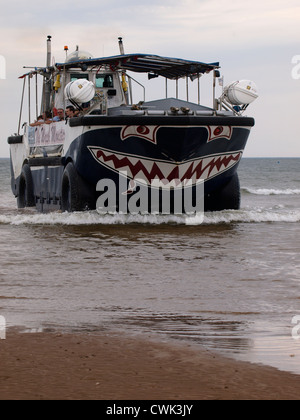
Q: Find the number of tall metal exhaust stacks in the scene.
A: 2